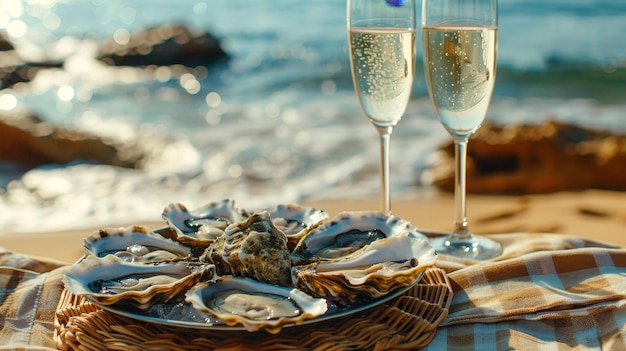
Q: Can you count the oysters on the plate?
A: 8